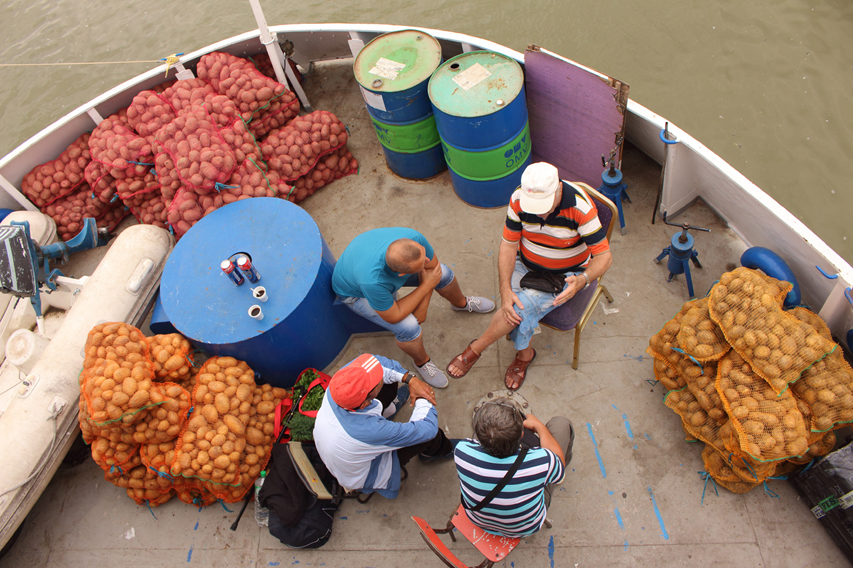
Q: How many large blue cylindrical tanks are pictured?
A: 3